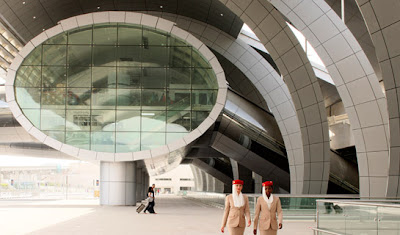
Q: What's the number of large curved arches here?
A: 4